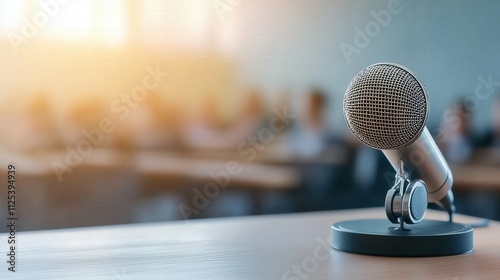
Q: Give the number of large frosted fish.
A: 0